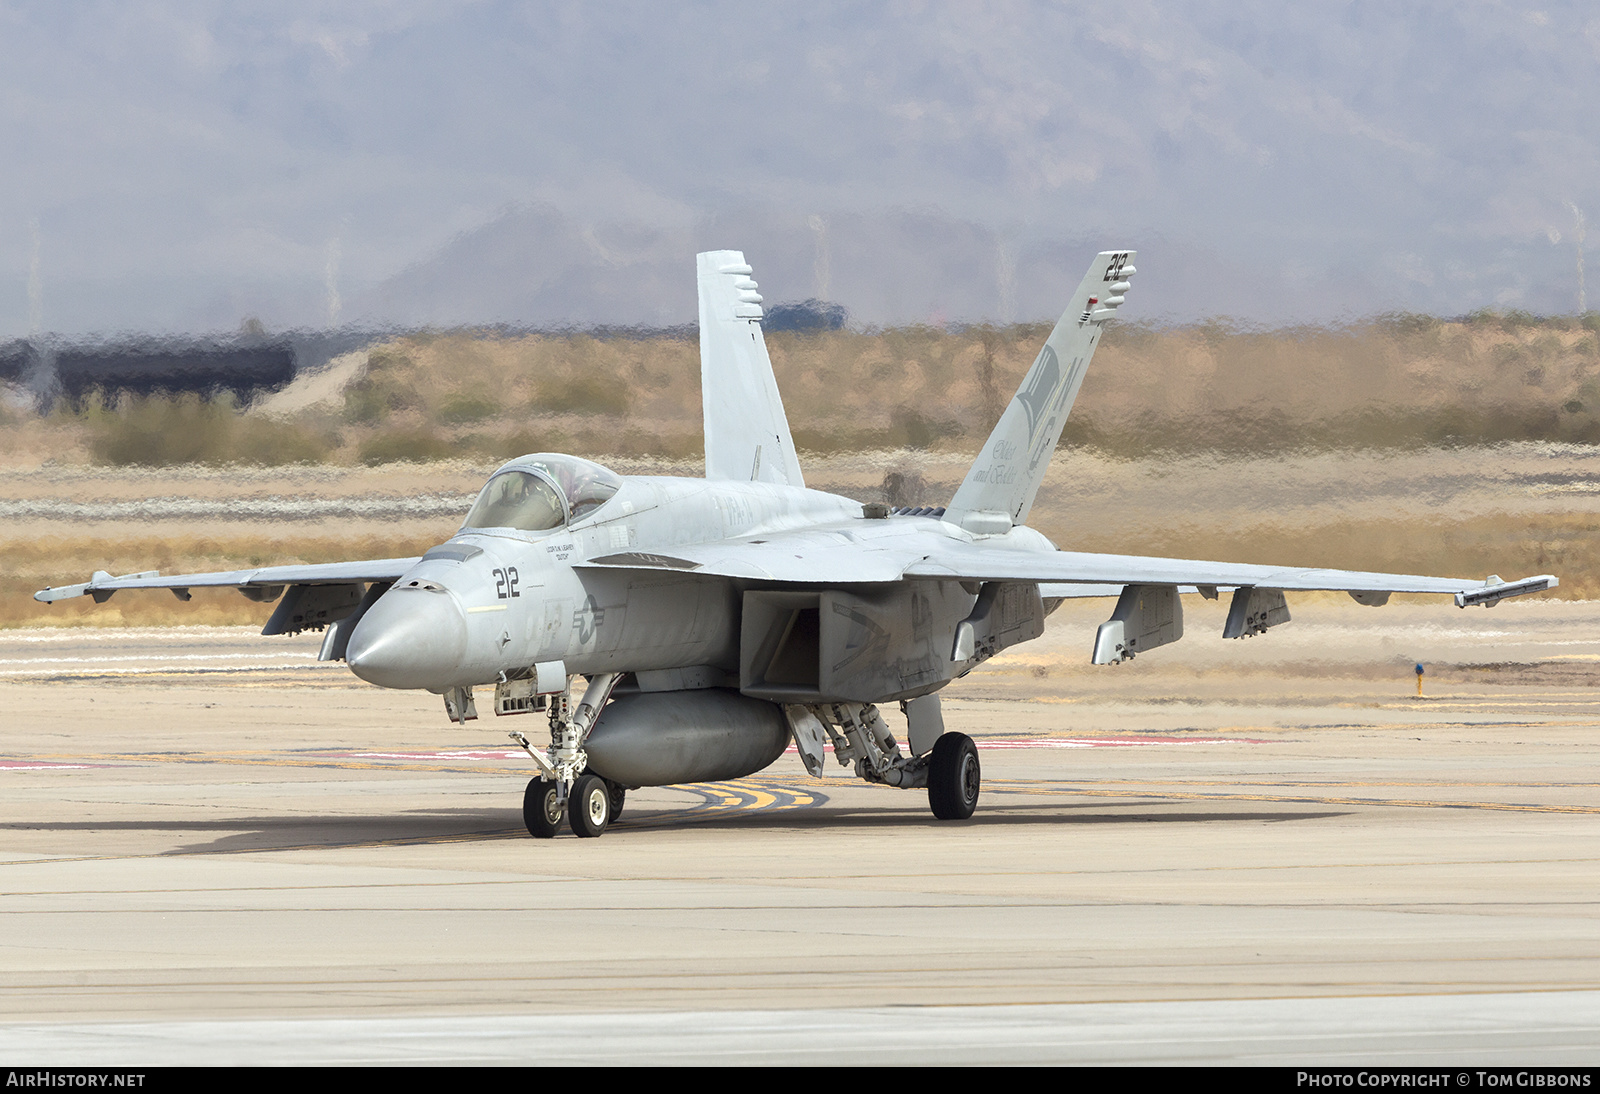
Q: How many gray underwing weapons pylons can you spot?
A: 5